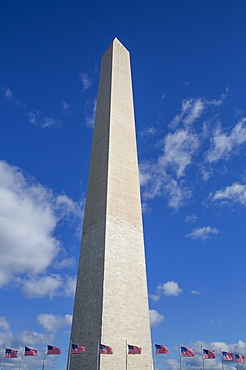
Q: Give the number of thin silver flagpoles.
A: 11